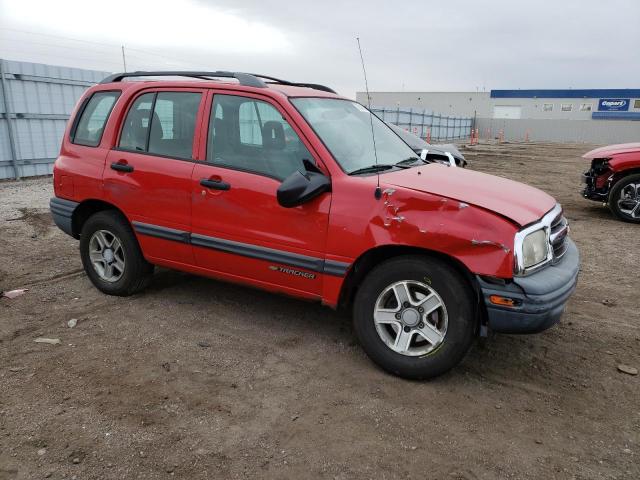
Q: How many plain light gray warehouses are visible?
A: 1